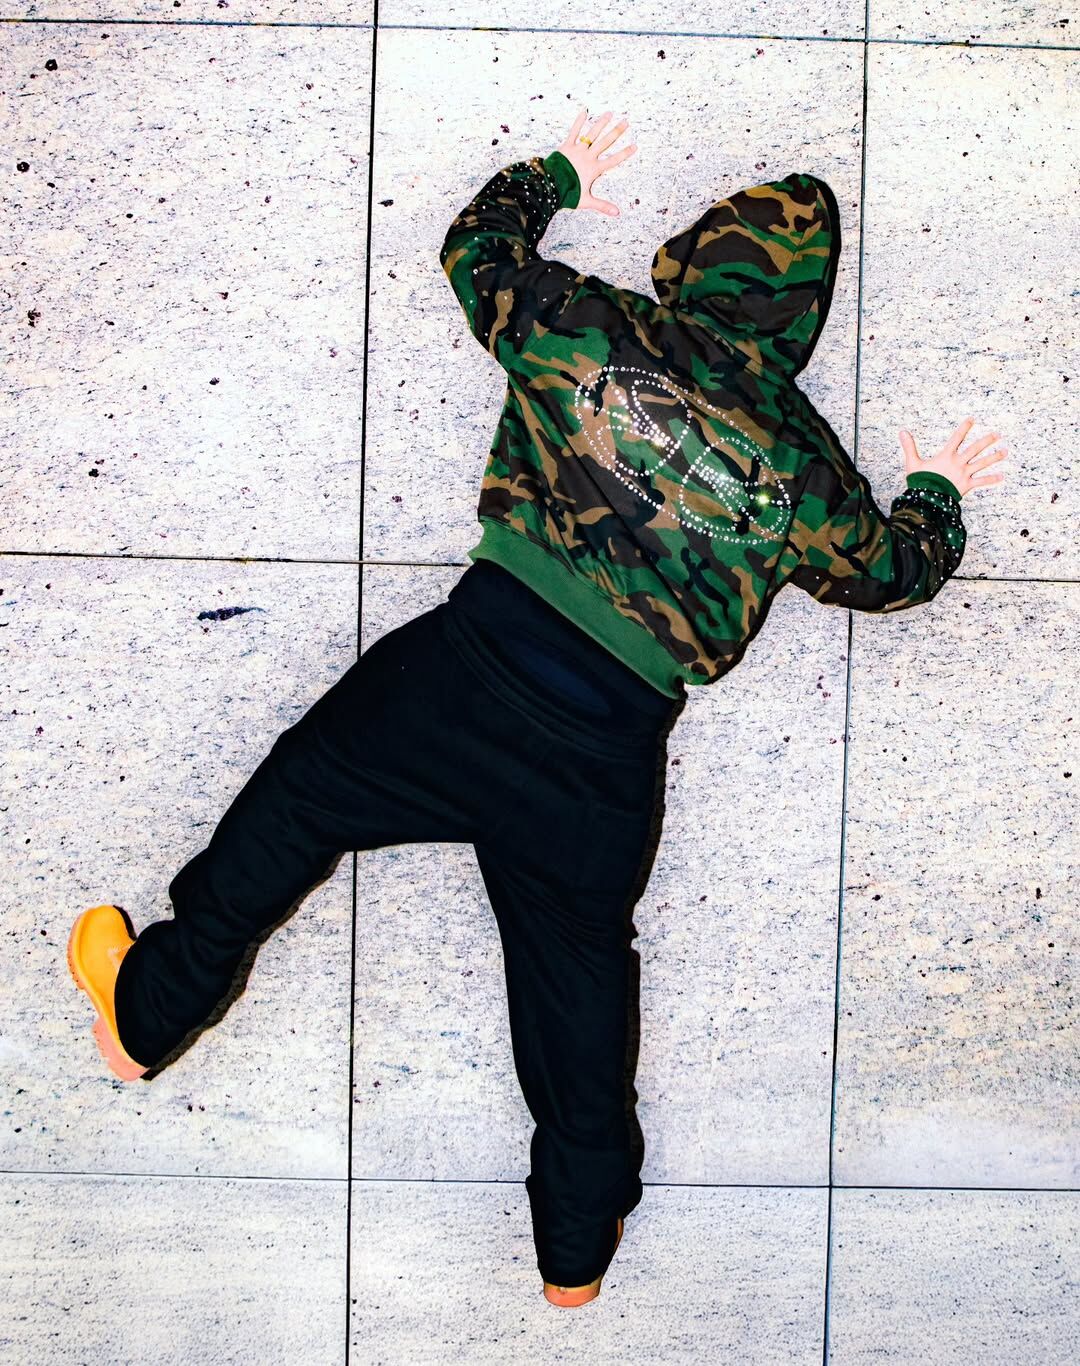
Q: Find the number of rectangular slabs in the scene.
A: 12